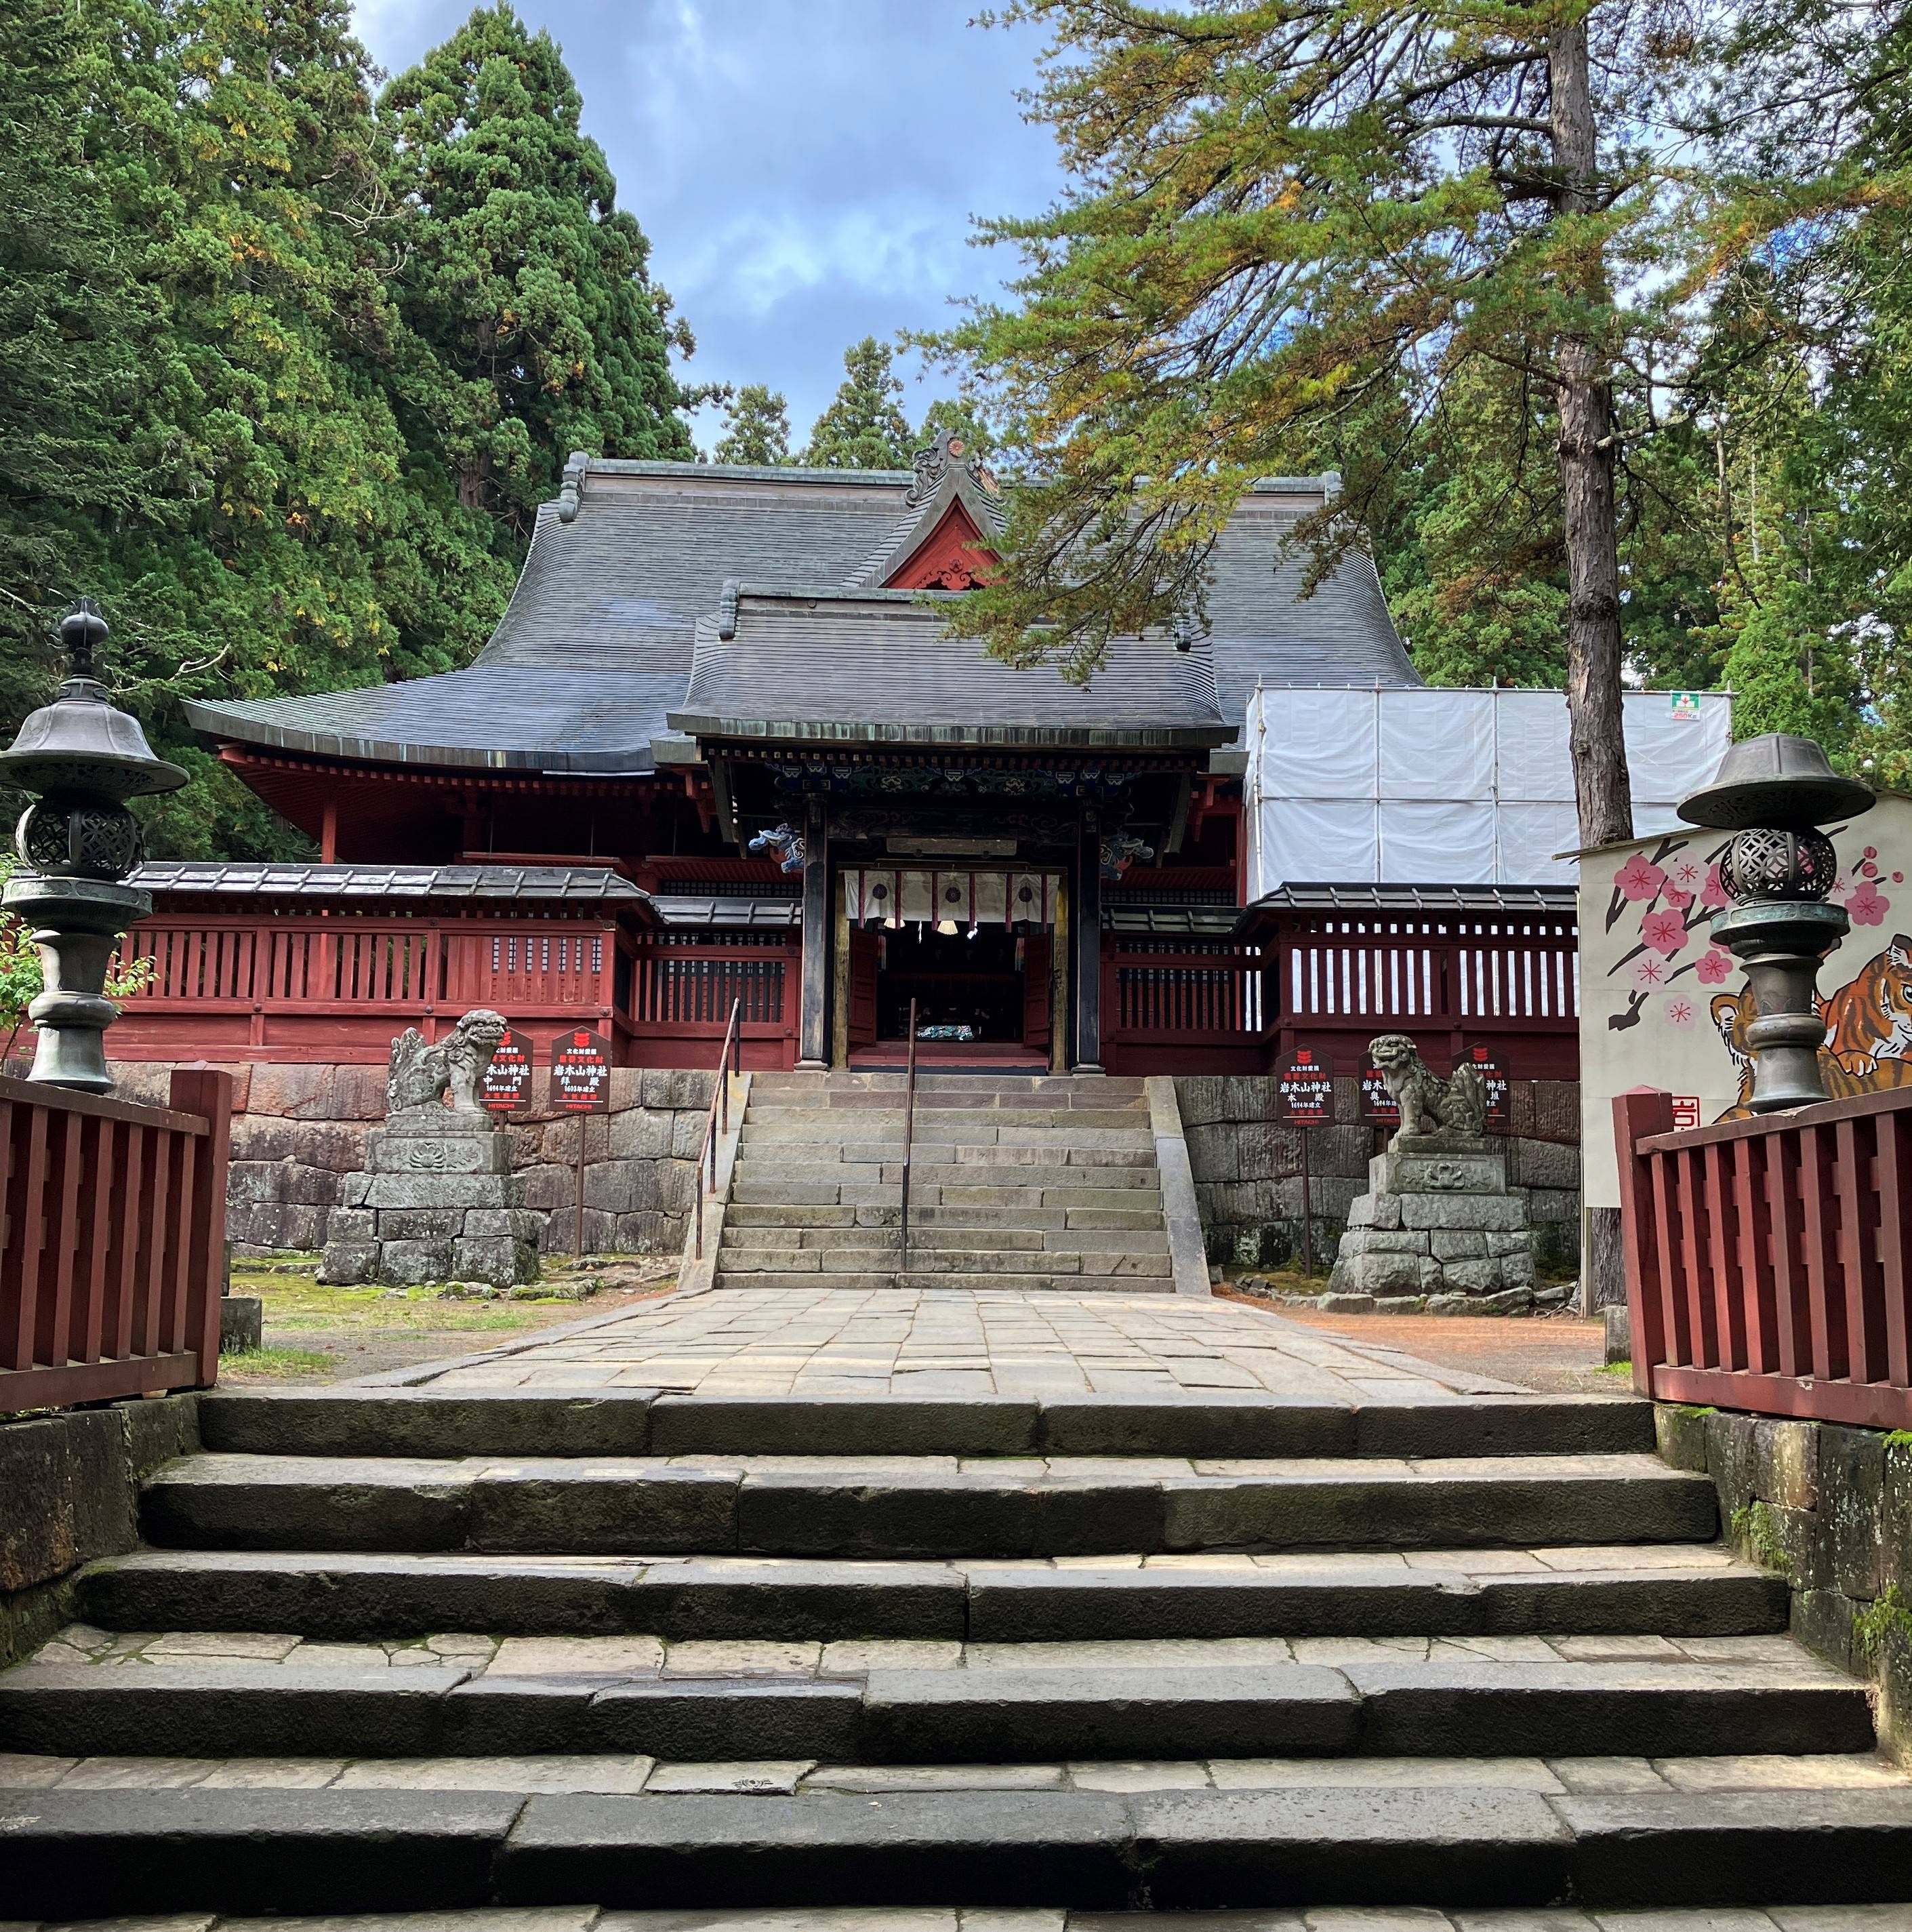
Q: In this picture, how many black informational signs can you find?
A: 5